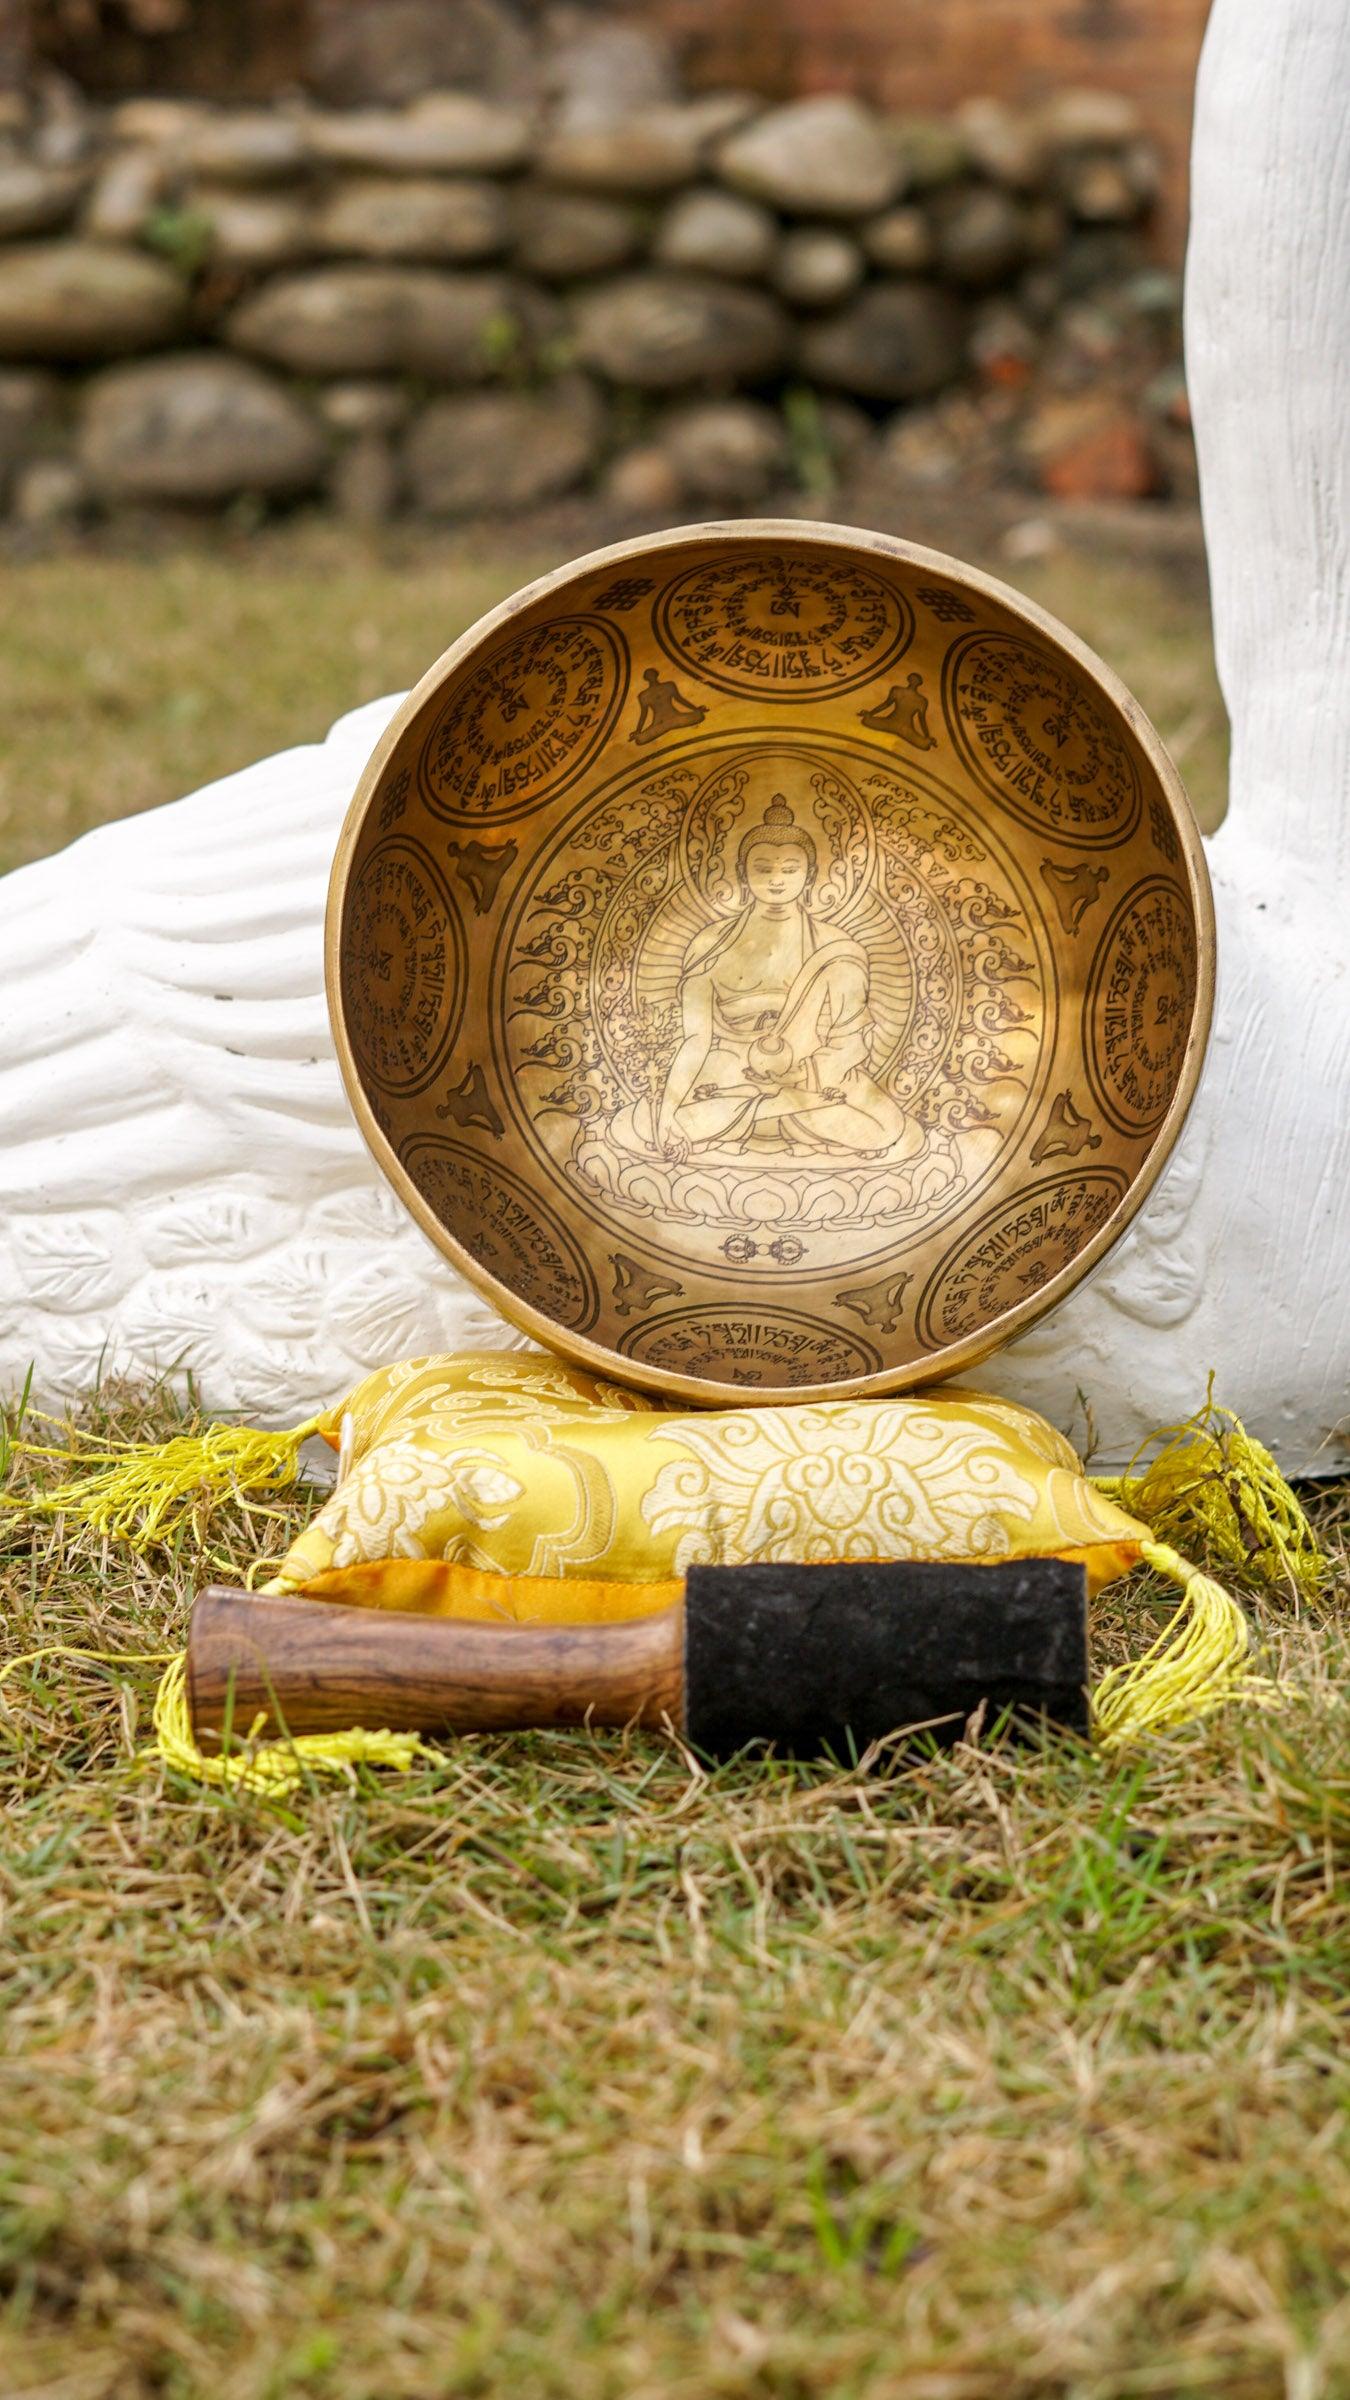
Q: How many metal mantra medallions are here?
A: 8